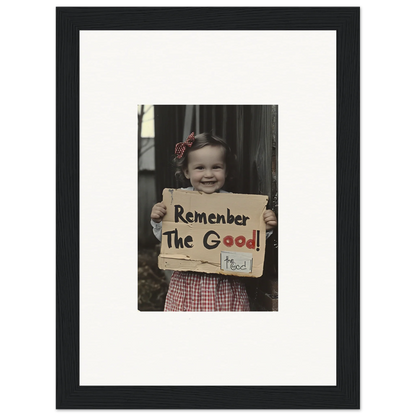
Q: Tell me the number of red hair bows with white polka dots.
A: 1